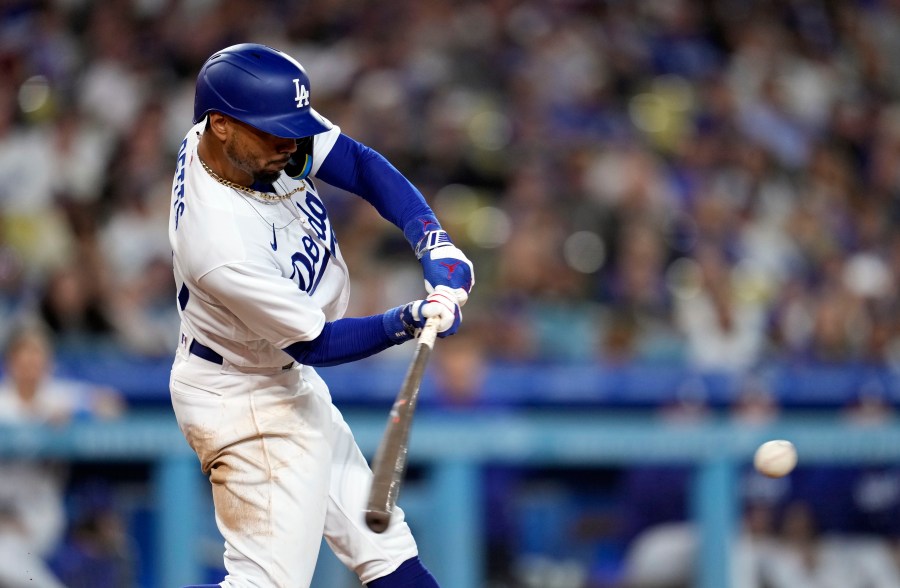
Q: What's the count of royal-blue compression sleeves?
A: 2